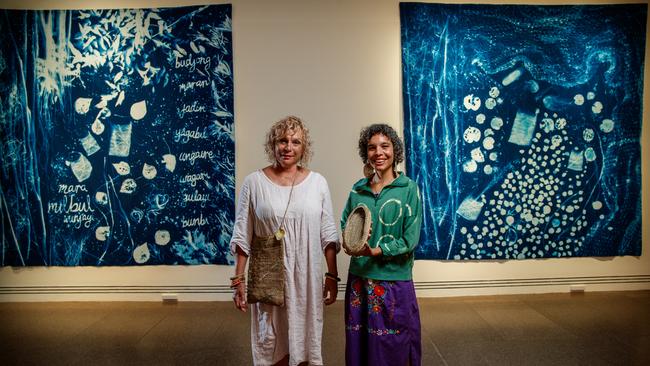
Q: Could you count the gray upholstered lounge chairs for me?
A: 0